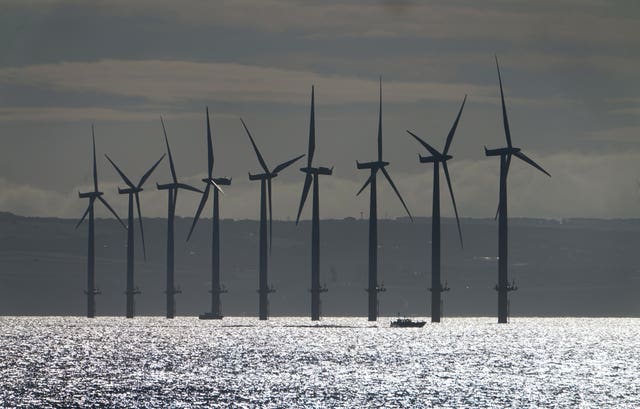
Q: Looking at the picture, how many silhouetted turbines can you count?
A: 9